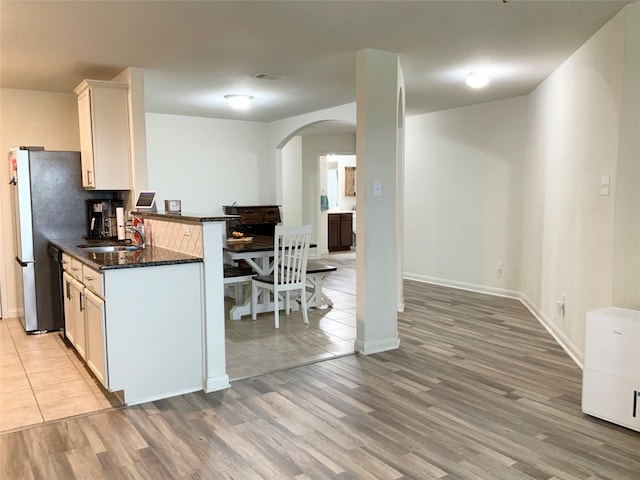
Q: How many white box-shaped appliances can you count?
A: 1